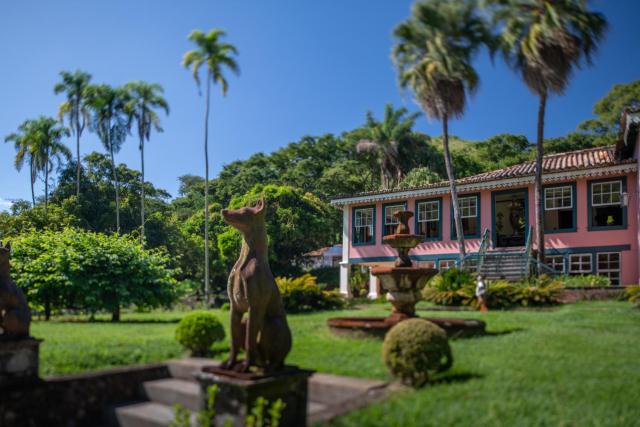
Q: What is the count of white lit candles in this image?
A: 0